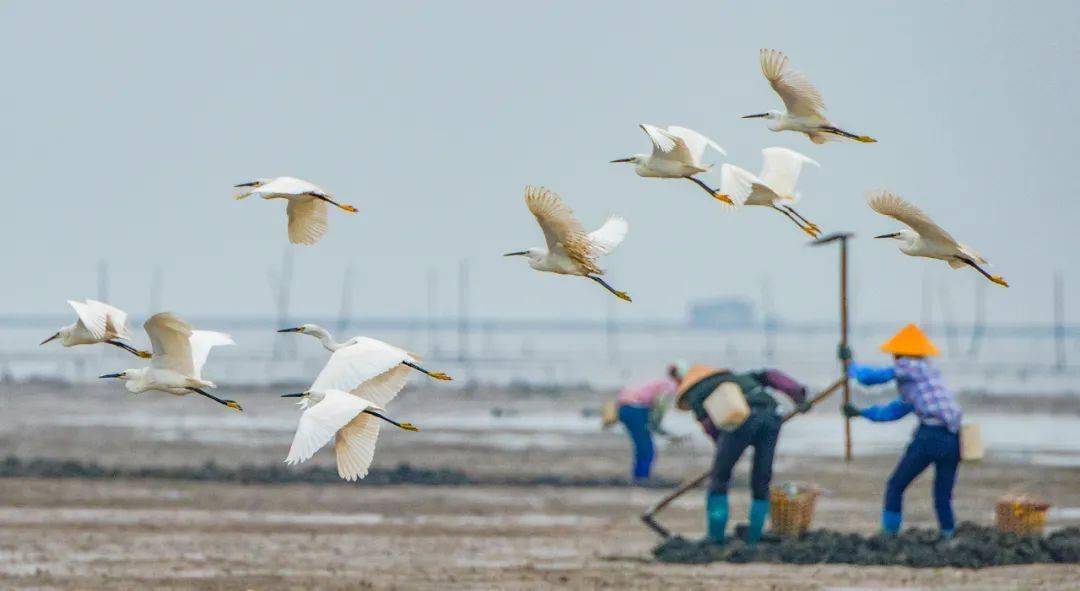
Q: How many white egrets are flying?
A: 10